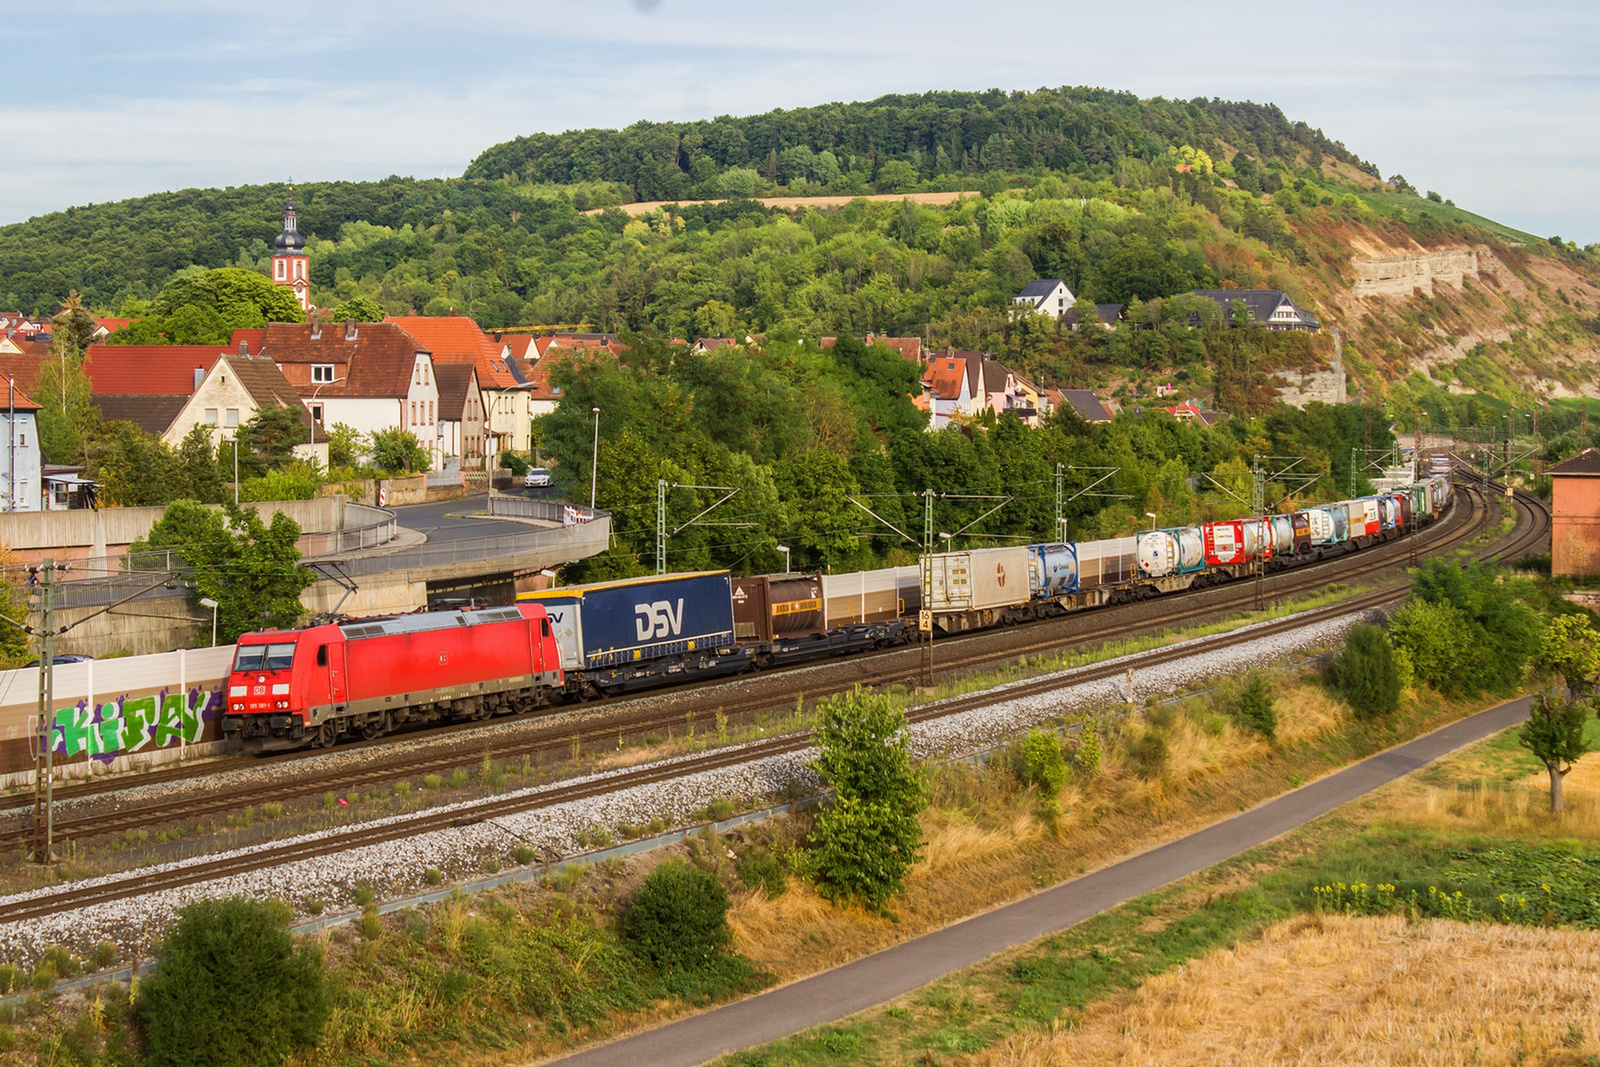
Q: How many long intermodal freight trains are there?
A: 1